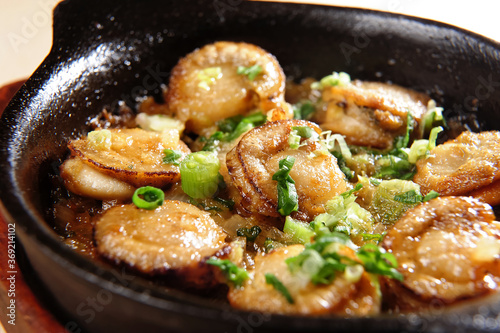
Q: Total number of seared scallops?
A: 8